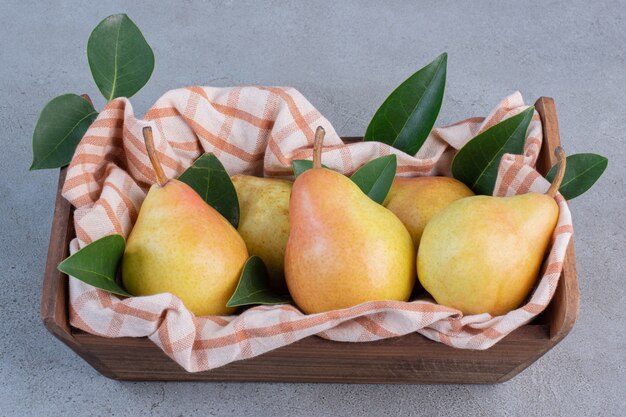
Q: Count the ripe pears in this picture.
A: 5